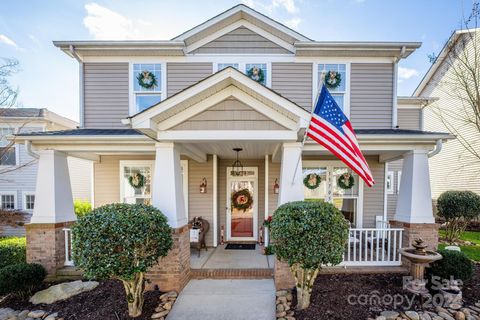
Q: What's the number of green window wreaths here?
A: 6